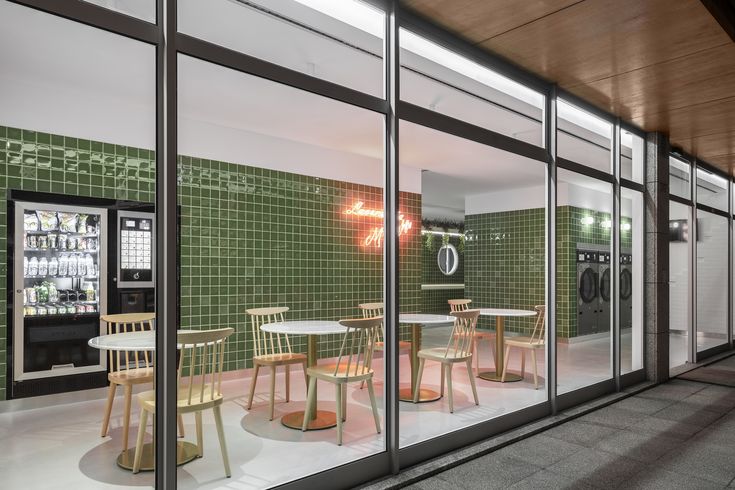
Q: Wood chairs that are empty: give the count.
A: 8